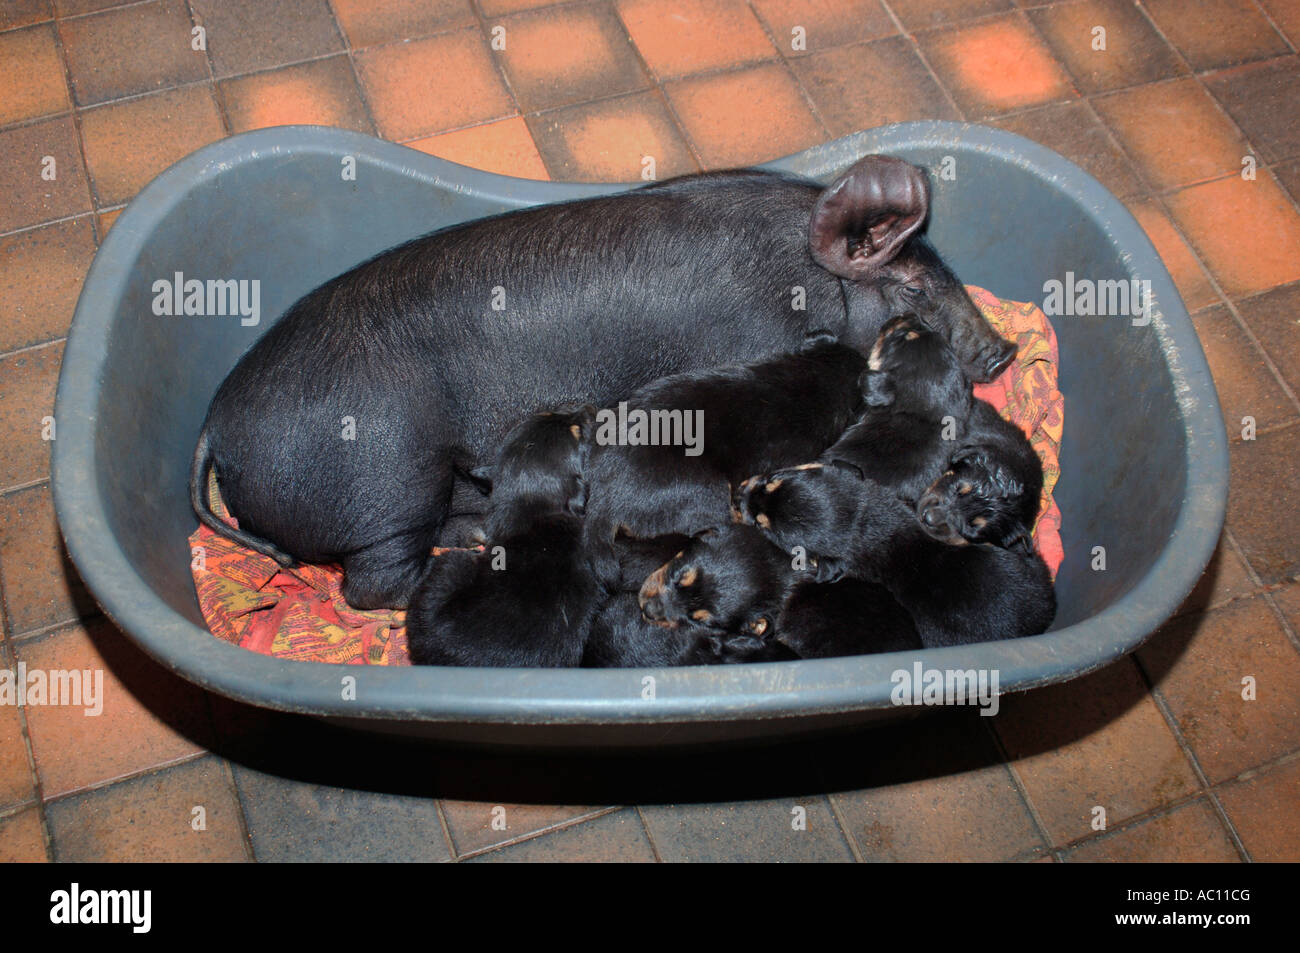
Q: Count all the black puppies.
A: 7